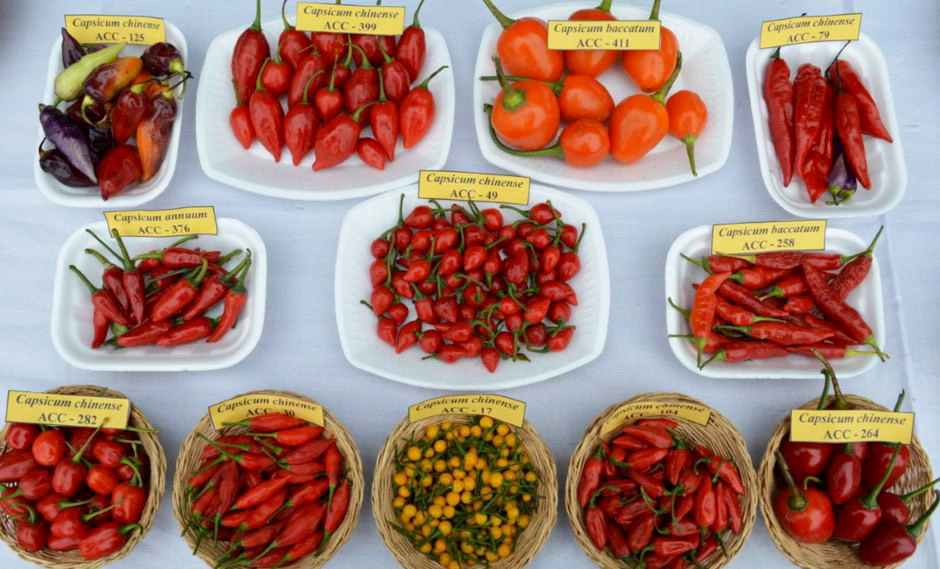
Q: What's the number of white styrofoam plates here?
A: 7